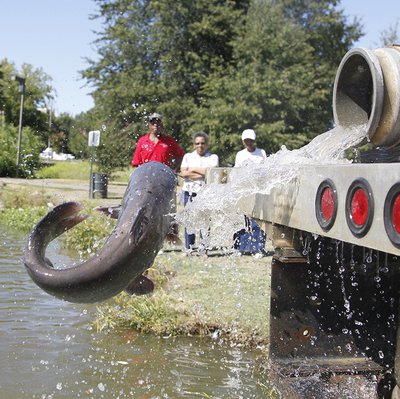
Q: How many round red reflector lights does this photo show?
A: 3